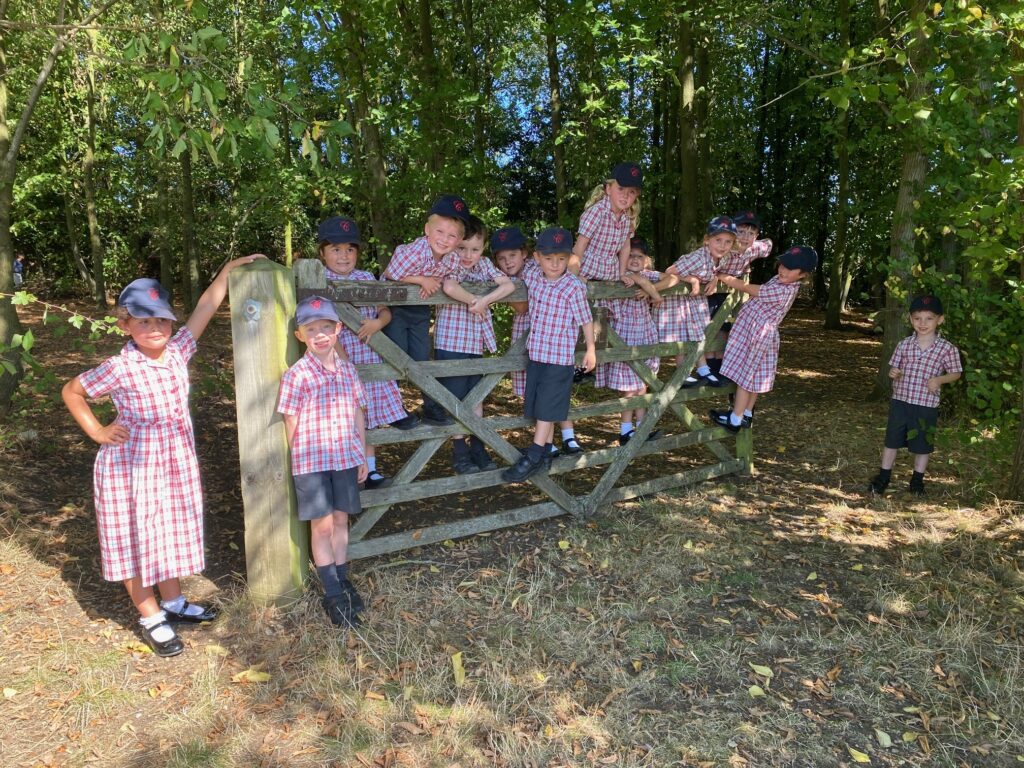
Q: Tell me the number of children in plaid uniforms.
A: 13